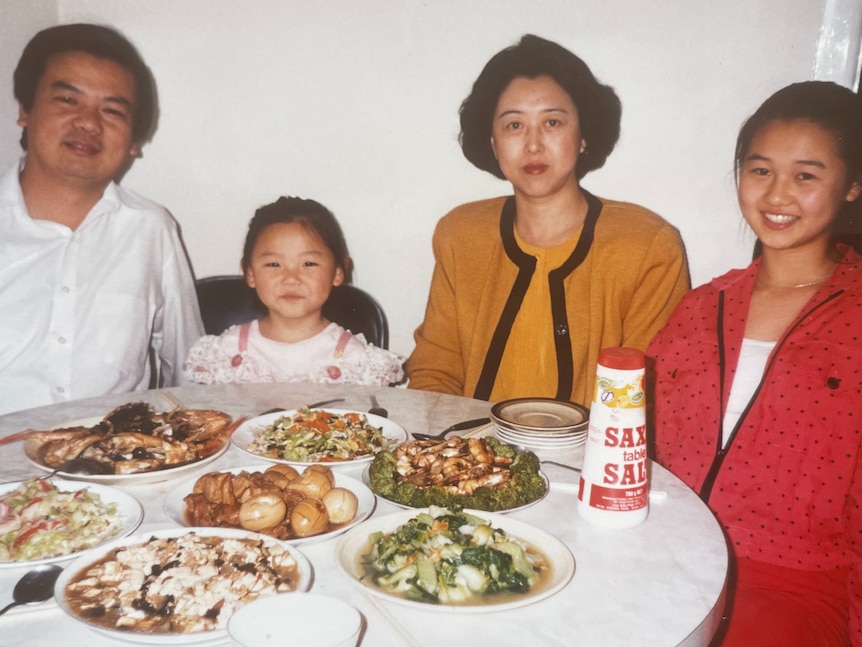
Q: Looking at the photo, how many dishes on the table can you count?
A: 7